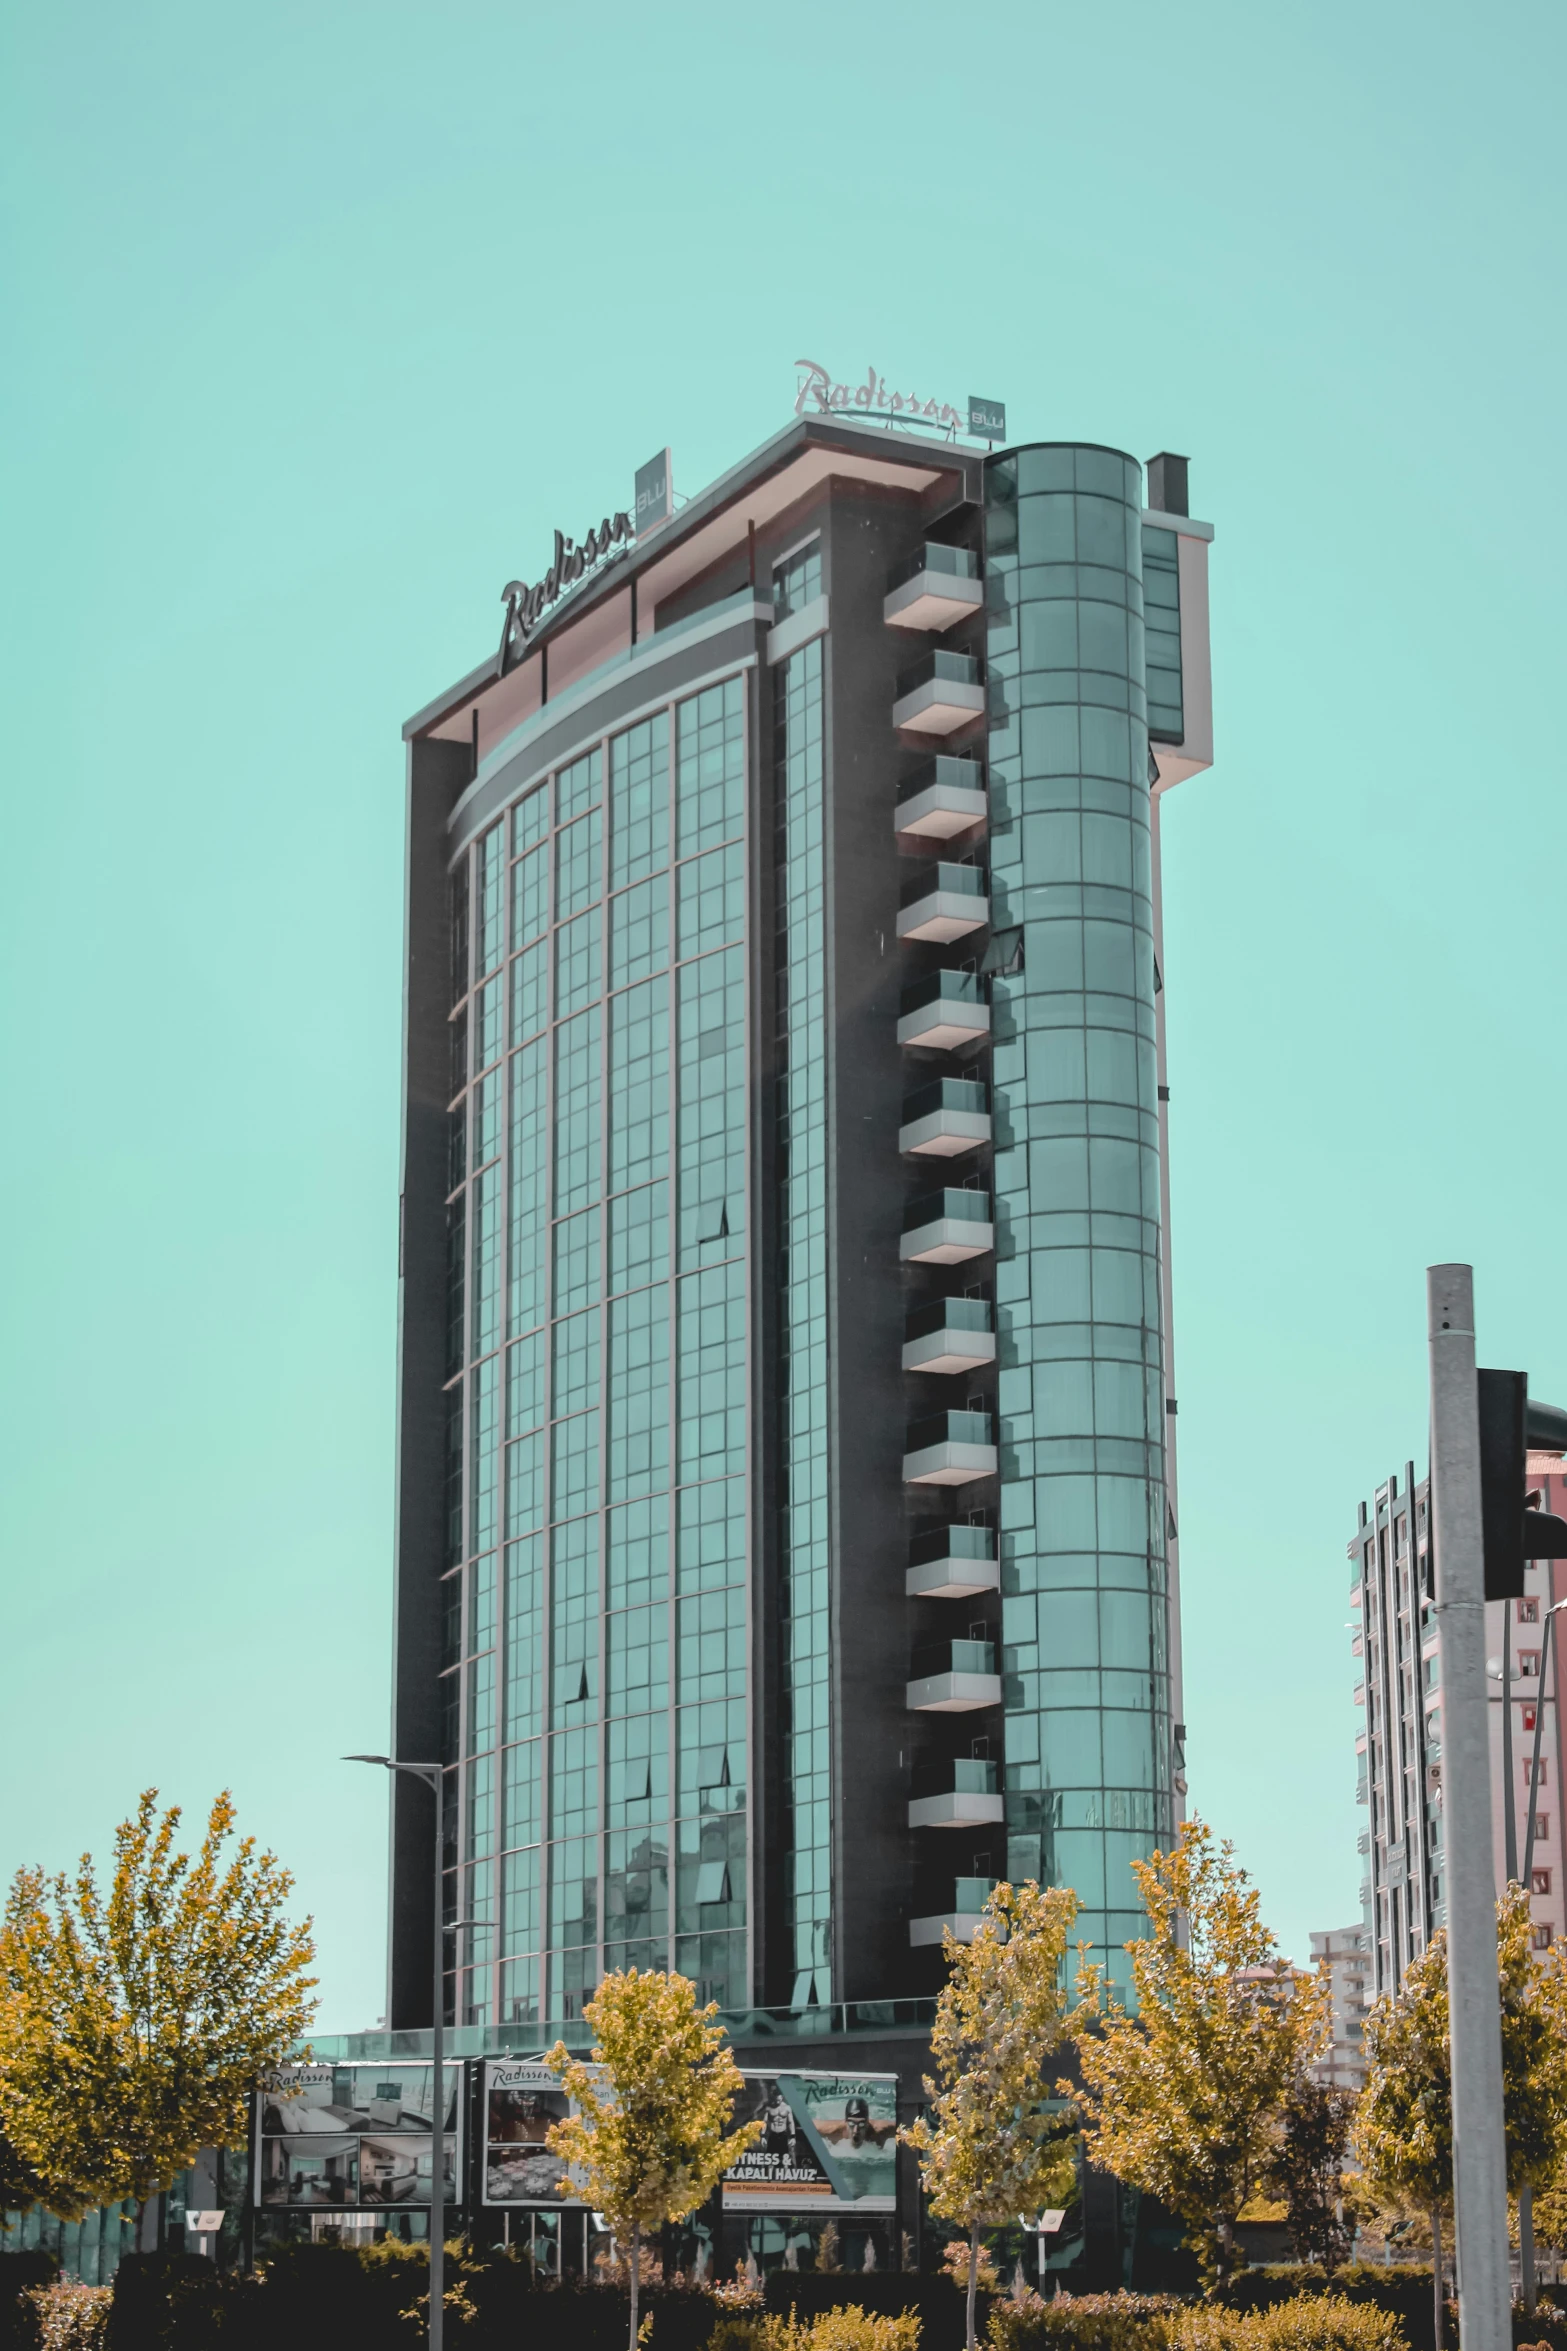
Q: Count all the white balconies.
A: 13